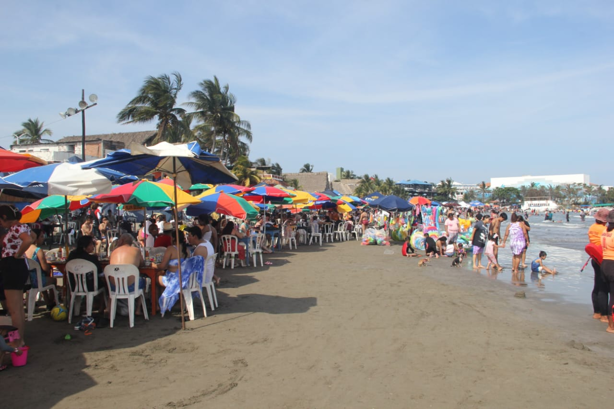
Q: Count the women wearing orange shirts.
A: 2